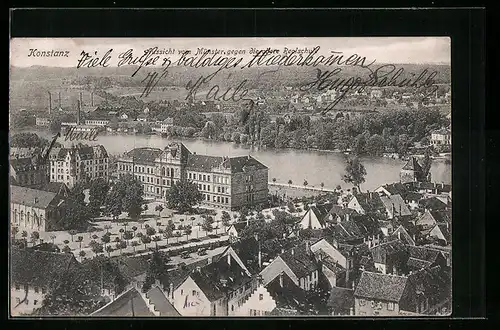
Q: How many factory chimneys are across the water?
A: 5